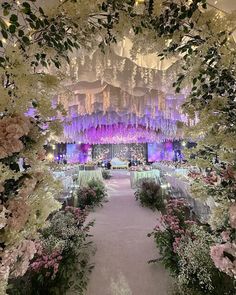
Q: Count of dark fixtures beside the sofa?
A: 2